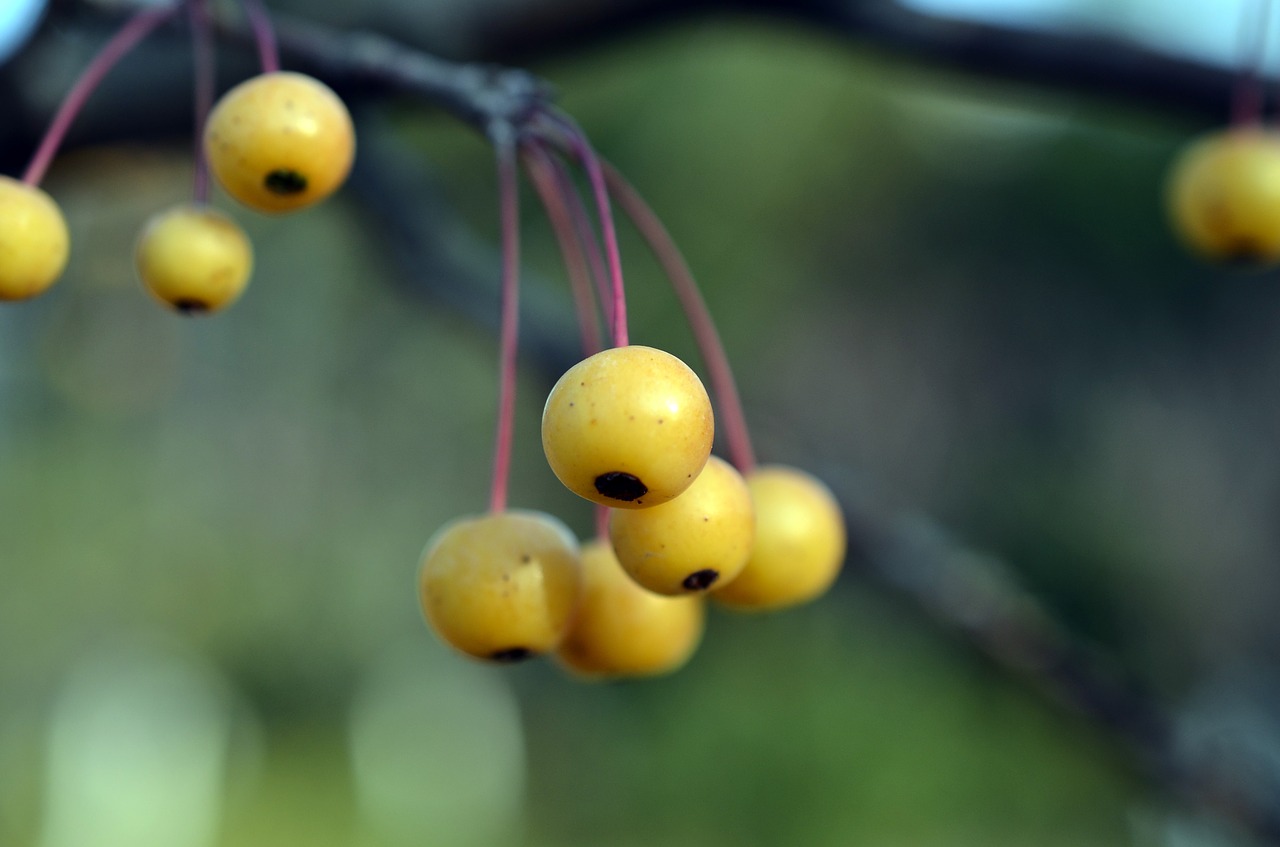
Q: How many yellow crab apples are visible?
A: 9